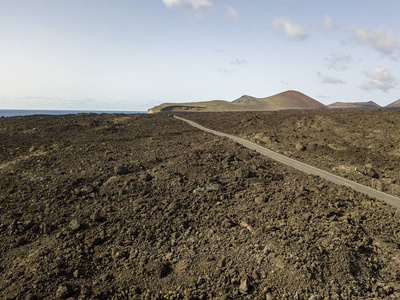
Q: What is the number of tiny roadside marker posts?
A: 2